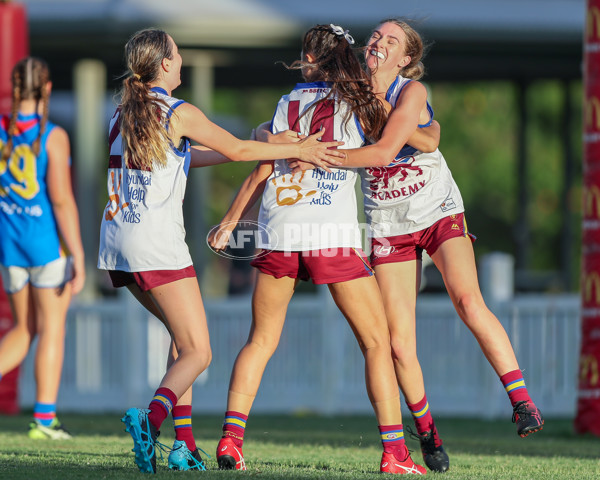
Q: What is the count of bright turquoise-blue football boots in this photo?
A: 2